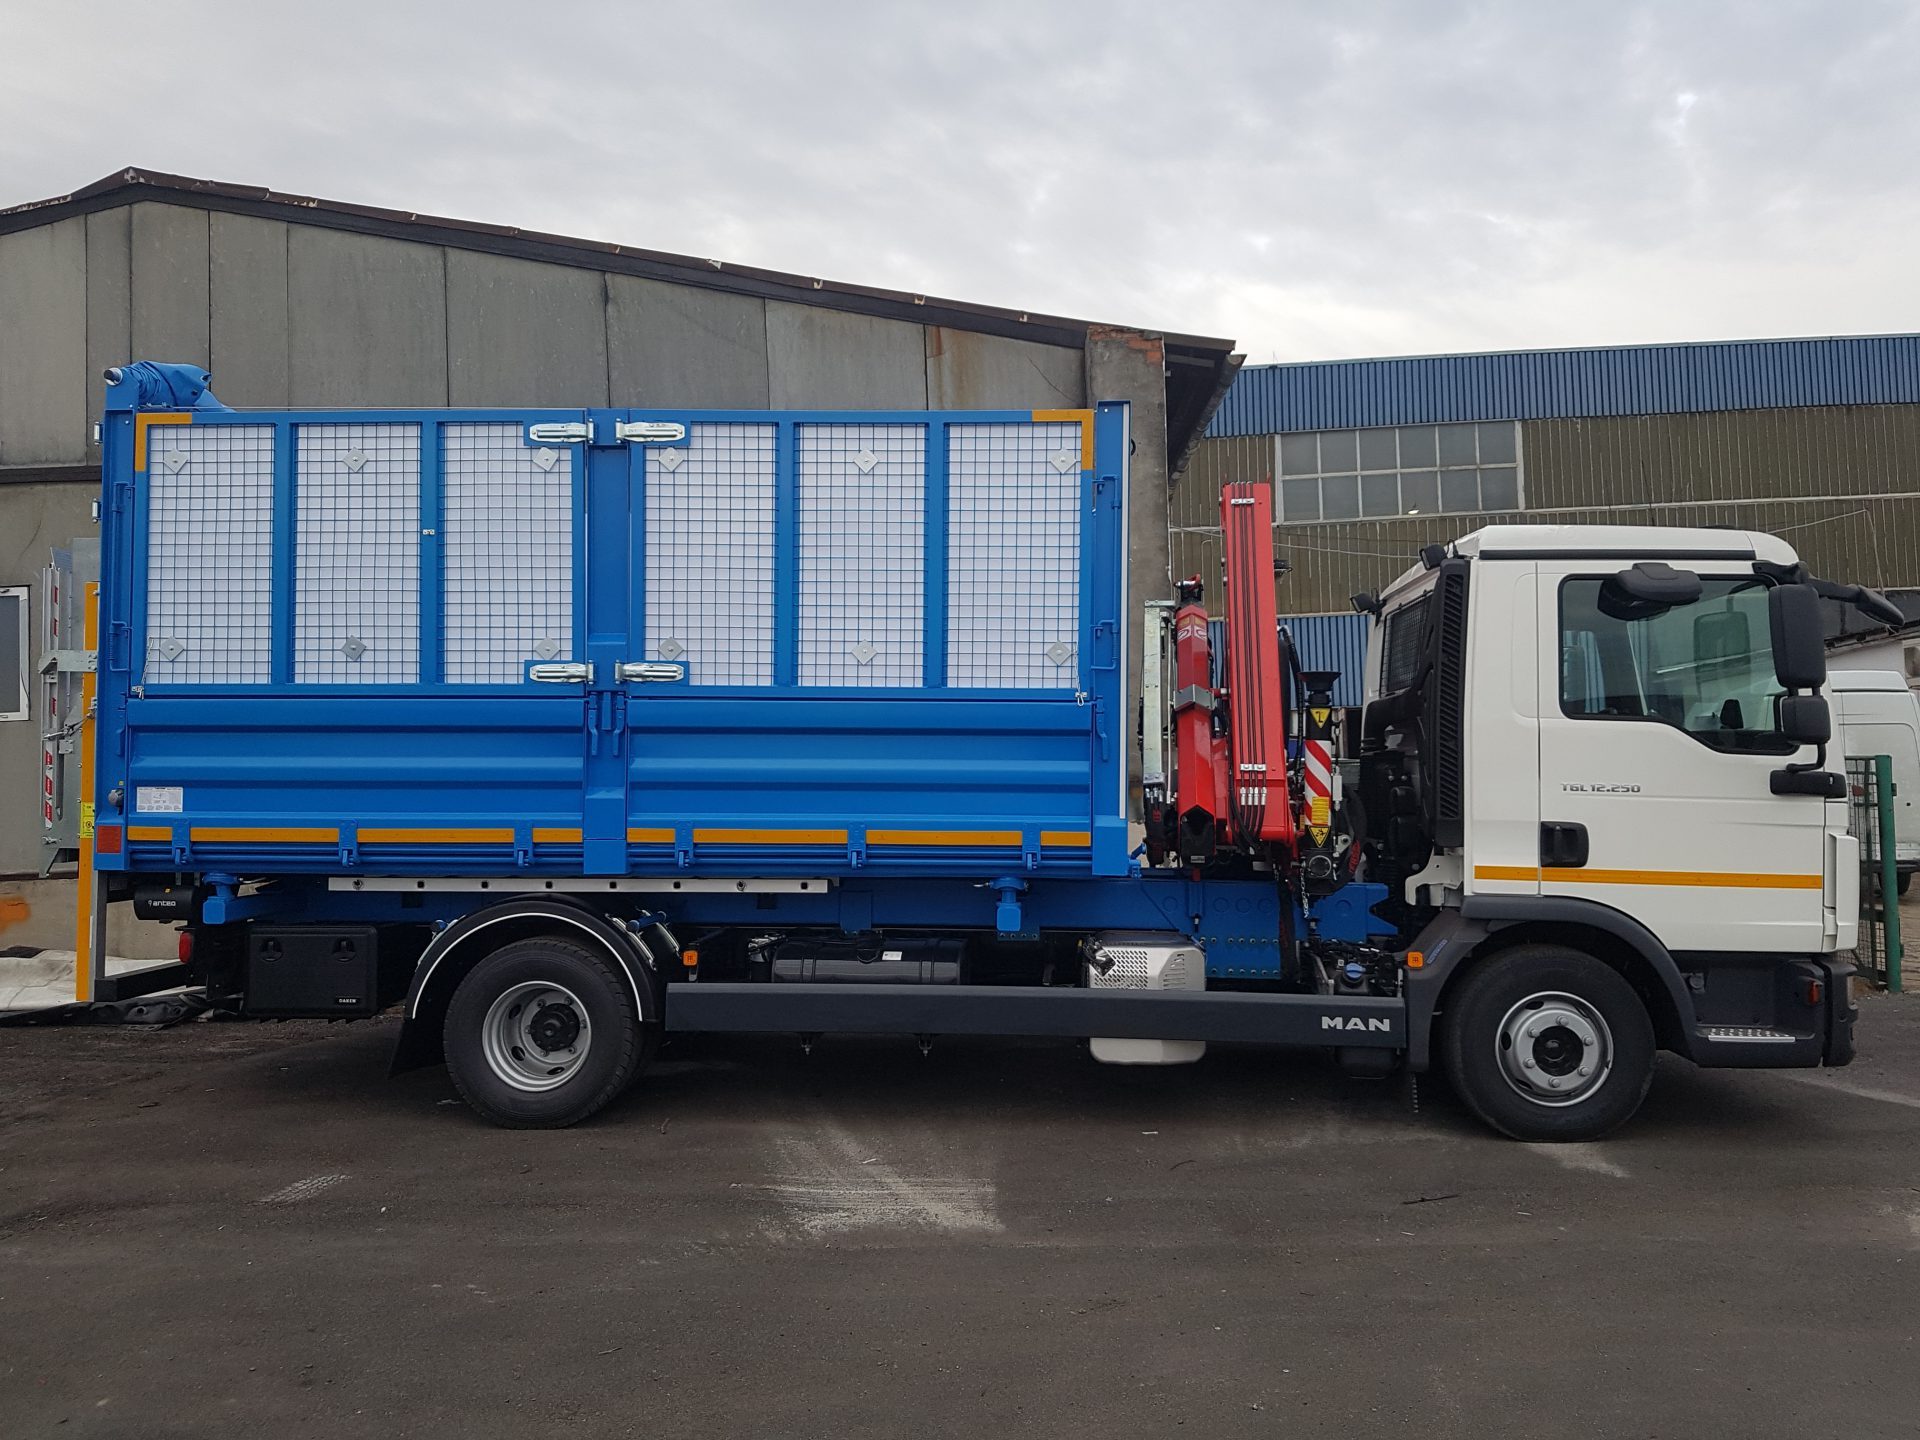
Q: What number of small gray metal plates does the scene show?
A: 12